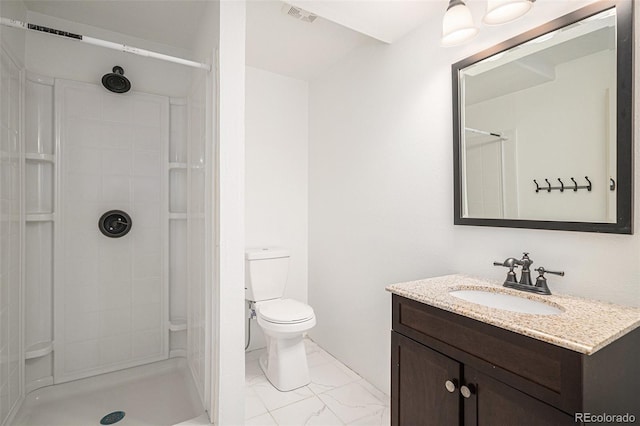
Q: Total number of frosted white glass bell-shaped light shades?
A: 2